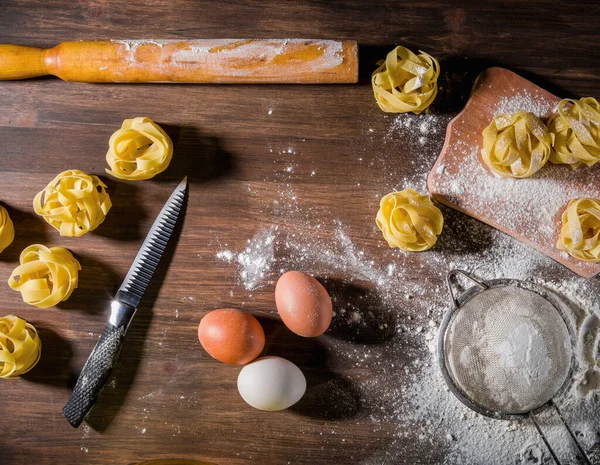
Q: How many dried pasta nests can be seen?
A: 10